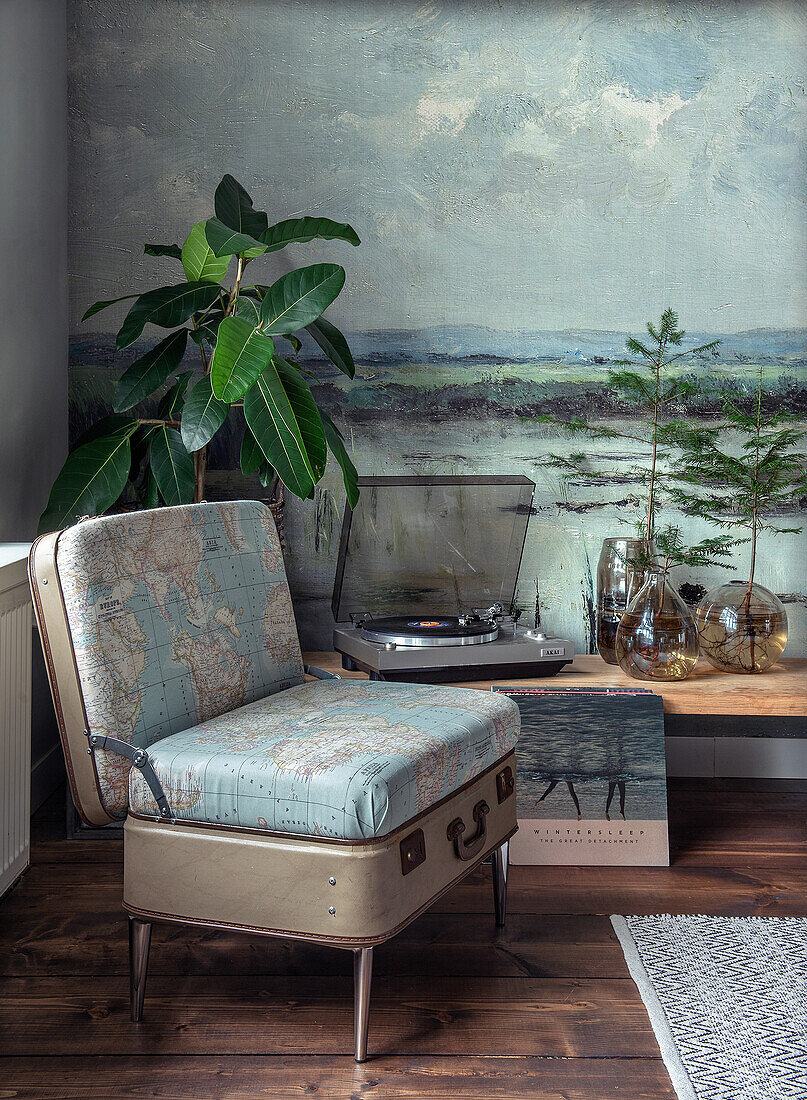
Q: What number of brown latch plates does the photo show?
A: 2